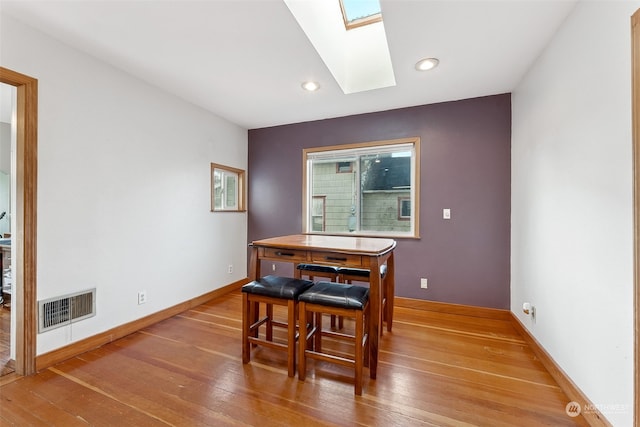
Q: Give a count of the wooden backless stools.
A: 4